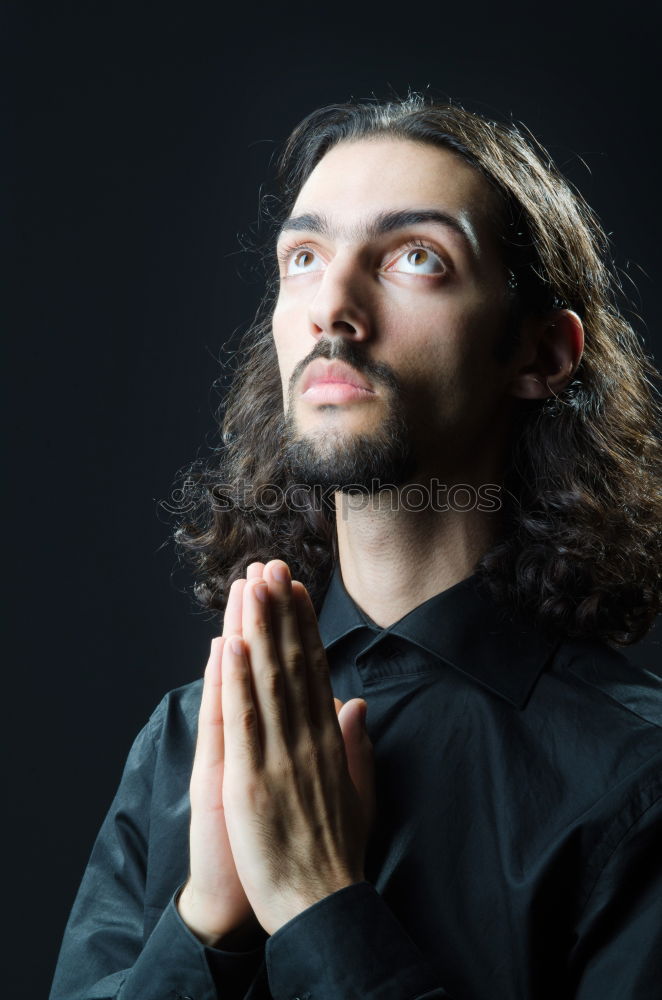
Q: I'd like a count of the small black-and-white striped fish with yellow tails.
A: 0